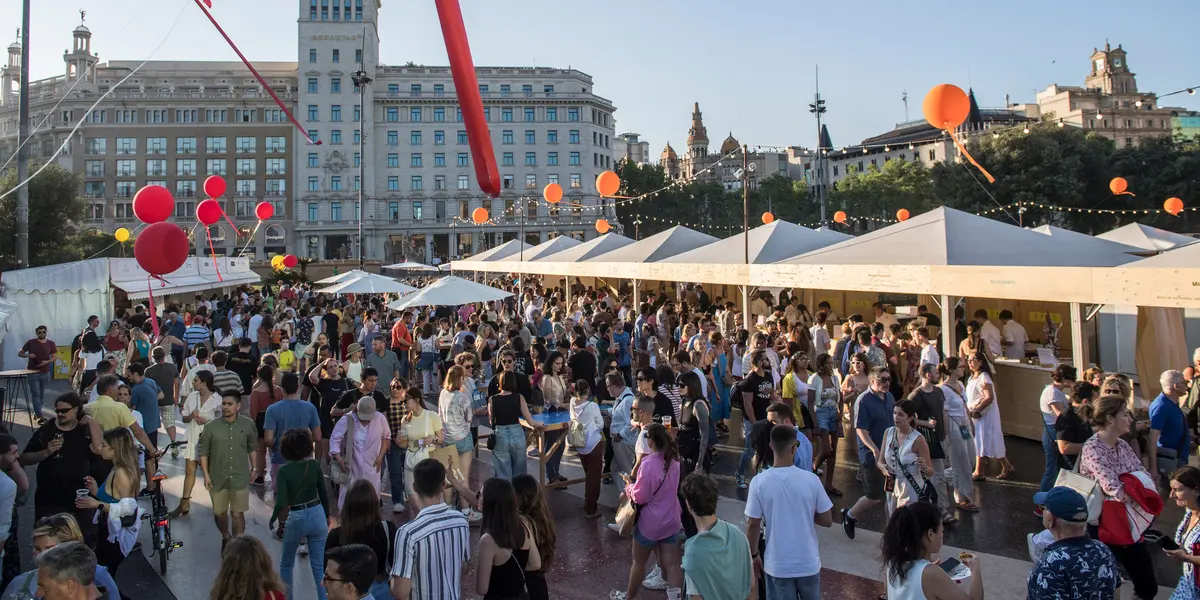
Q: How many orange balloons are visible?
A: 10